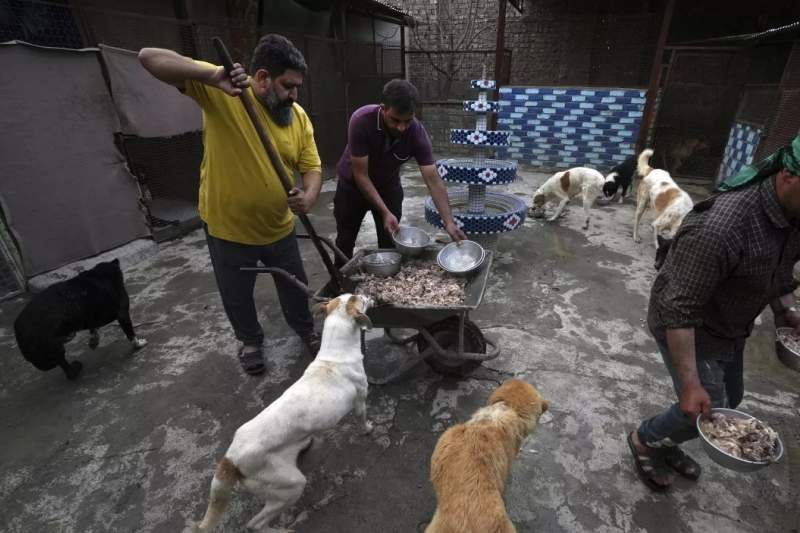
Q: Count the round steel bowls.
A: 5